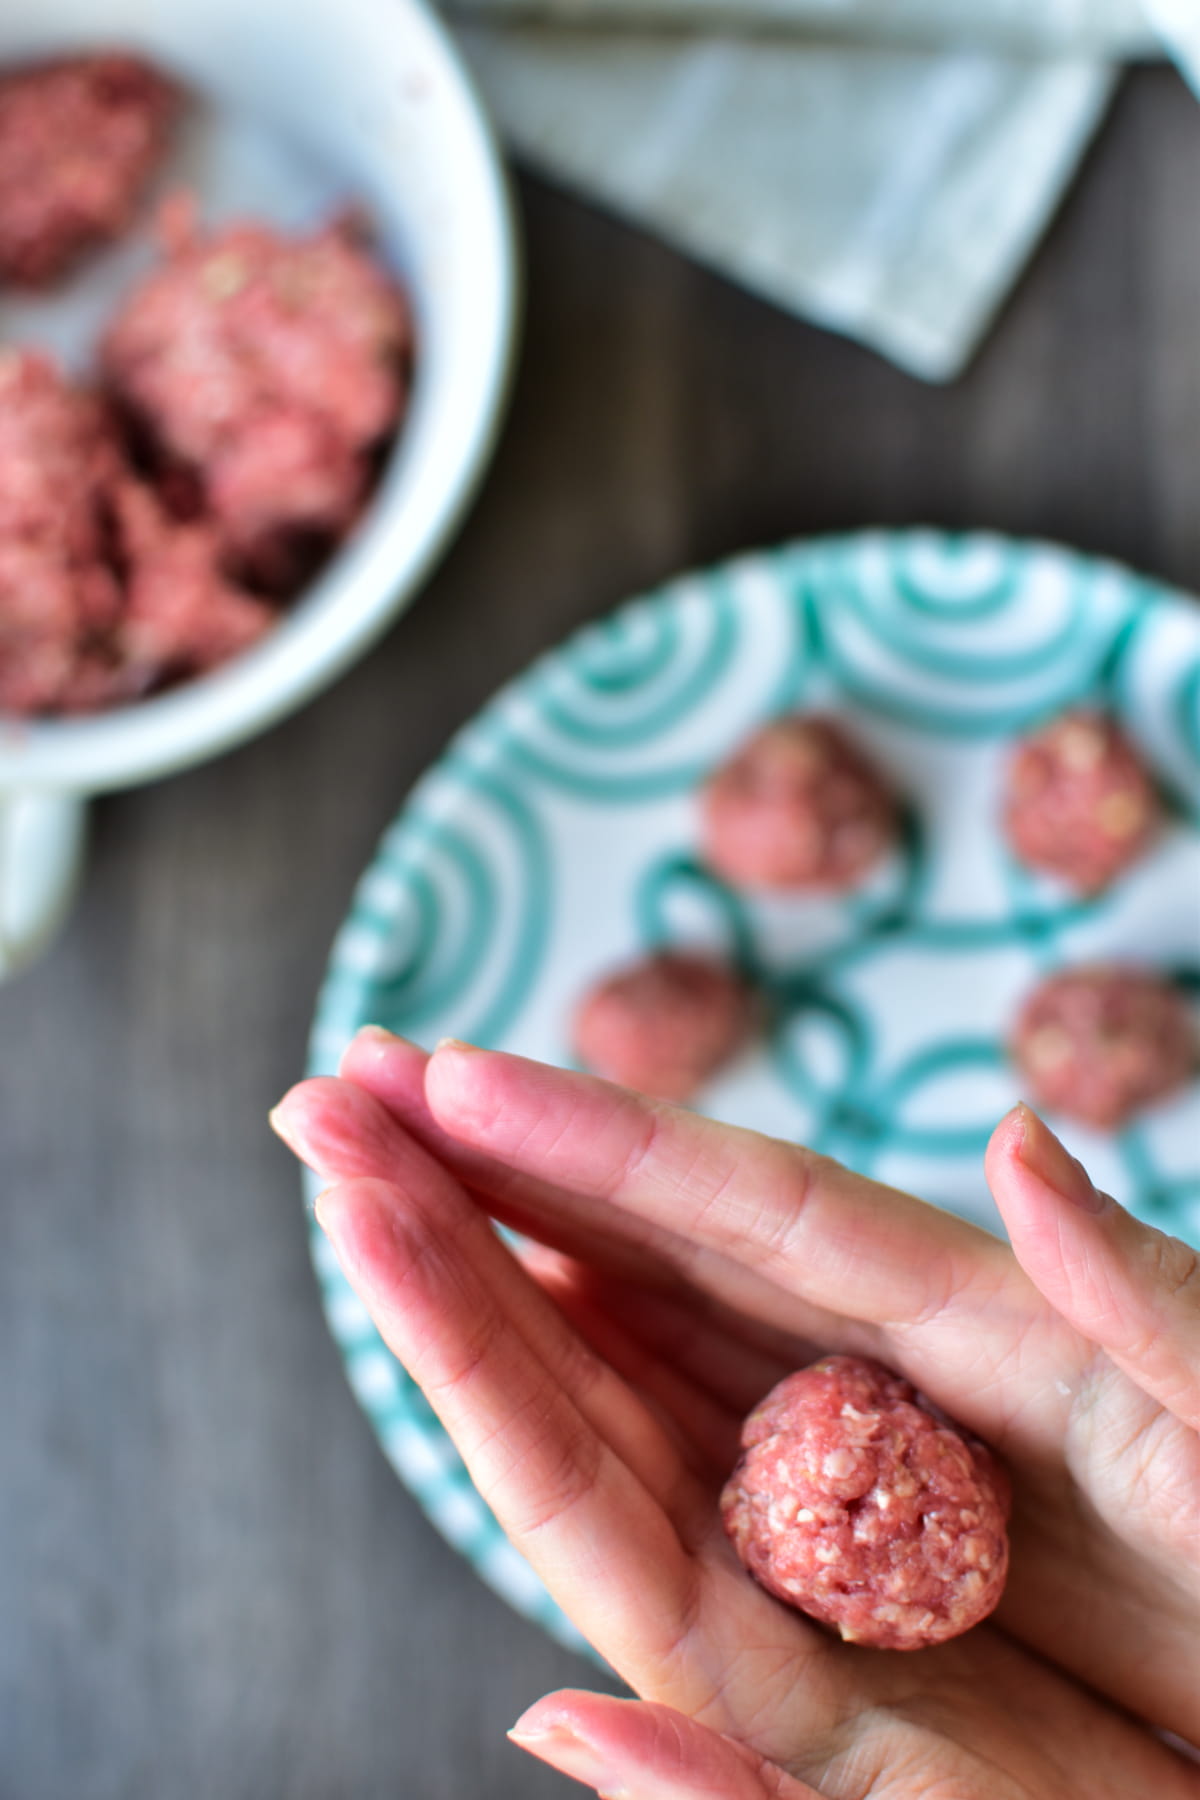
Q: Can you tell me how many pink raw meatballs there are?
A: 5